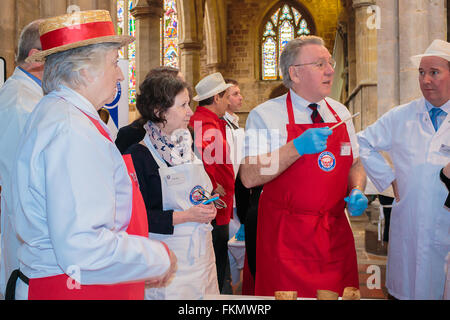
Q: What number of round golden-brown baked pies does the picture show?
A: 3